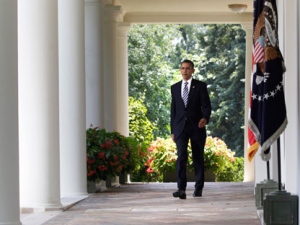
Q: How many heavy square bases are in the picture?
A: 2